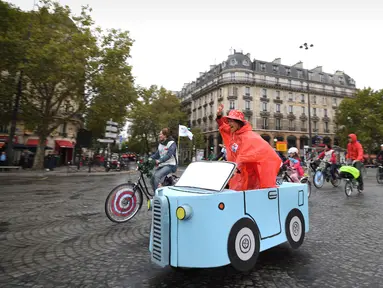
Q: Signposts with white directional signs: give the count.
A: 1